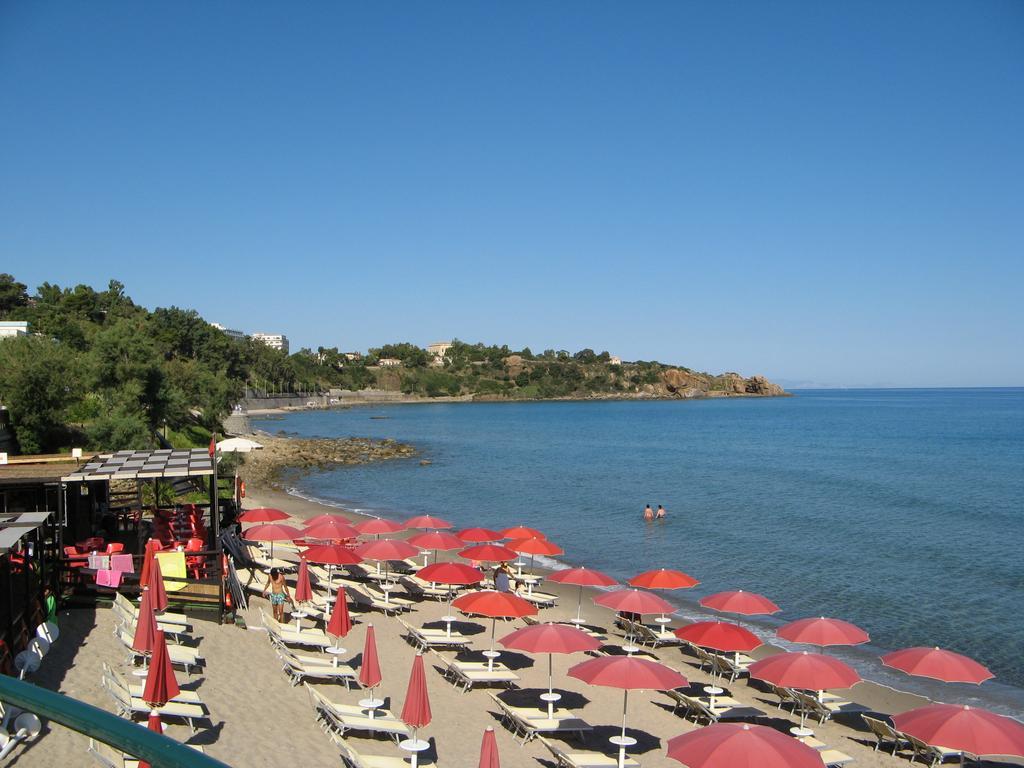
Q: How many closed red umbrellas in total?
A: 10